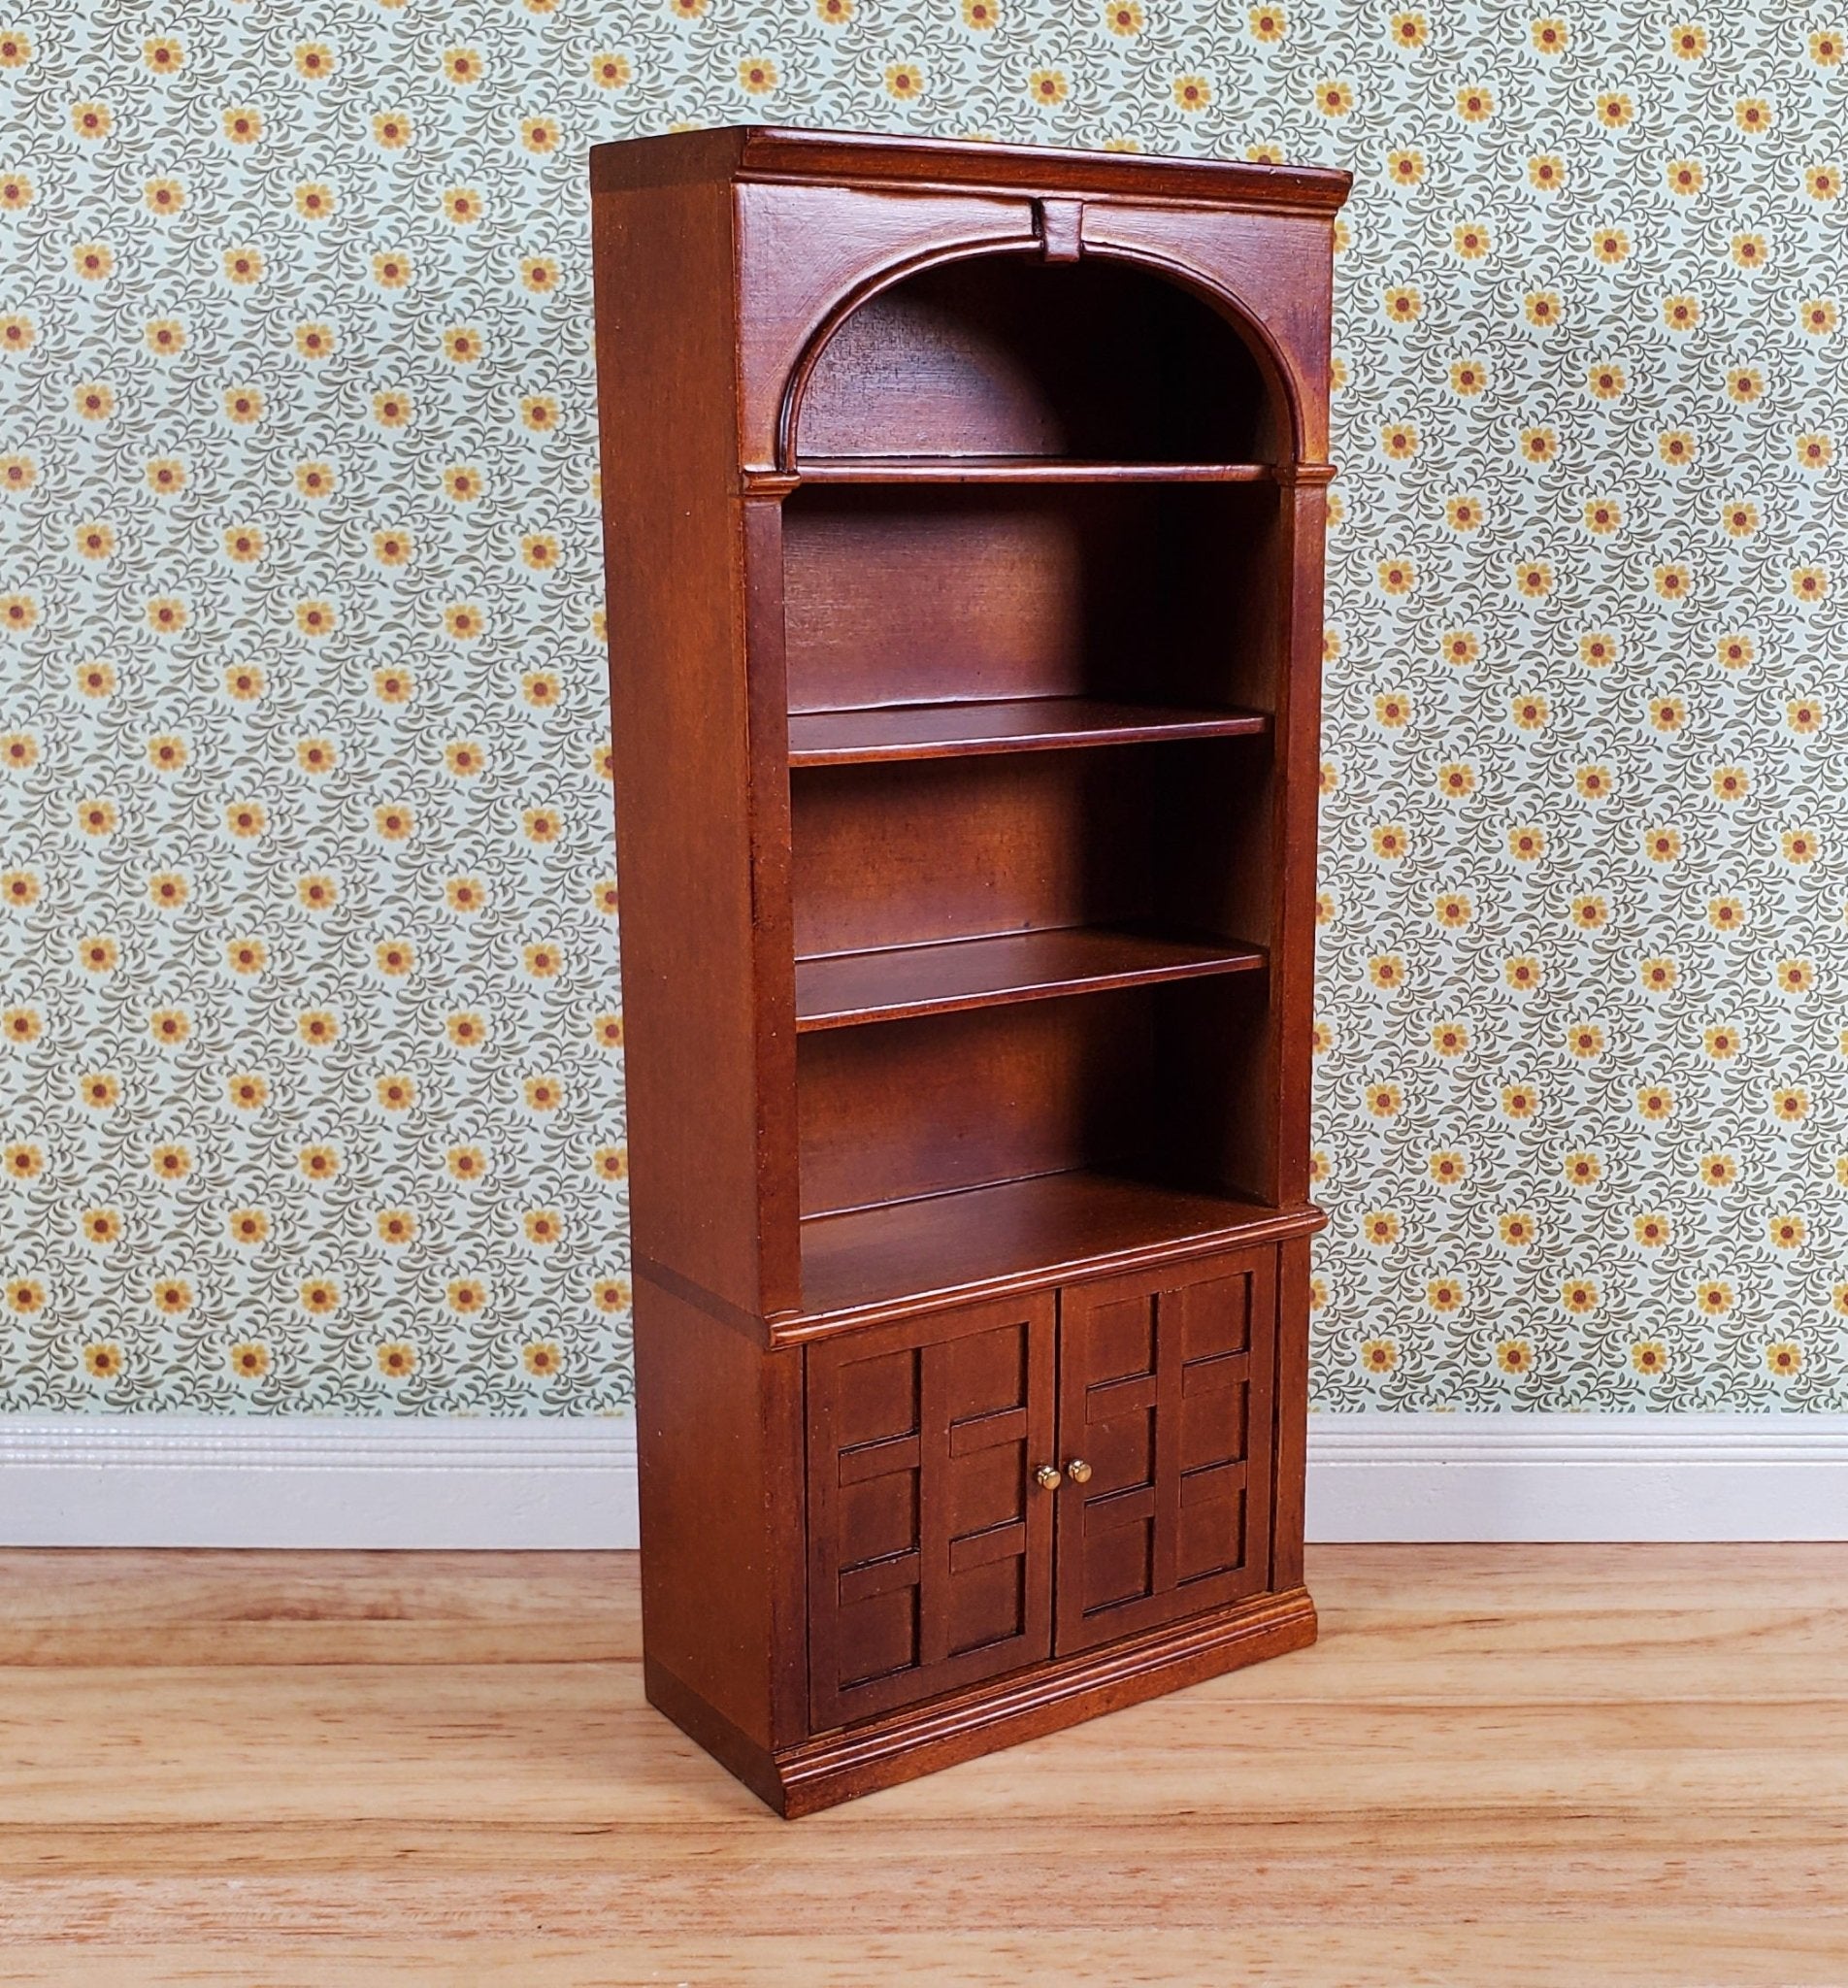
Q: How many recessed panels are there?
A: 12